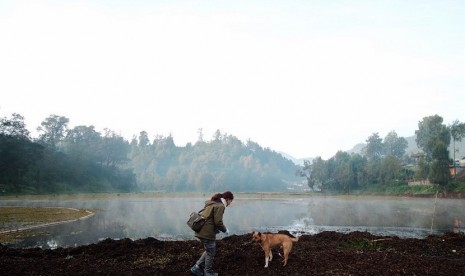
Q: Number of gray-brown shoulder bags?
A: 1